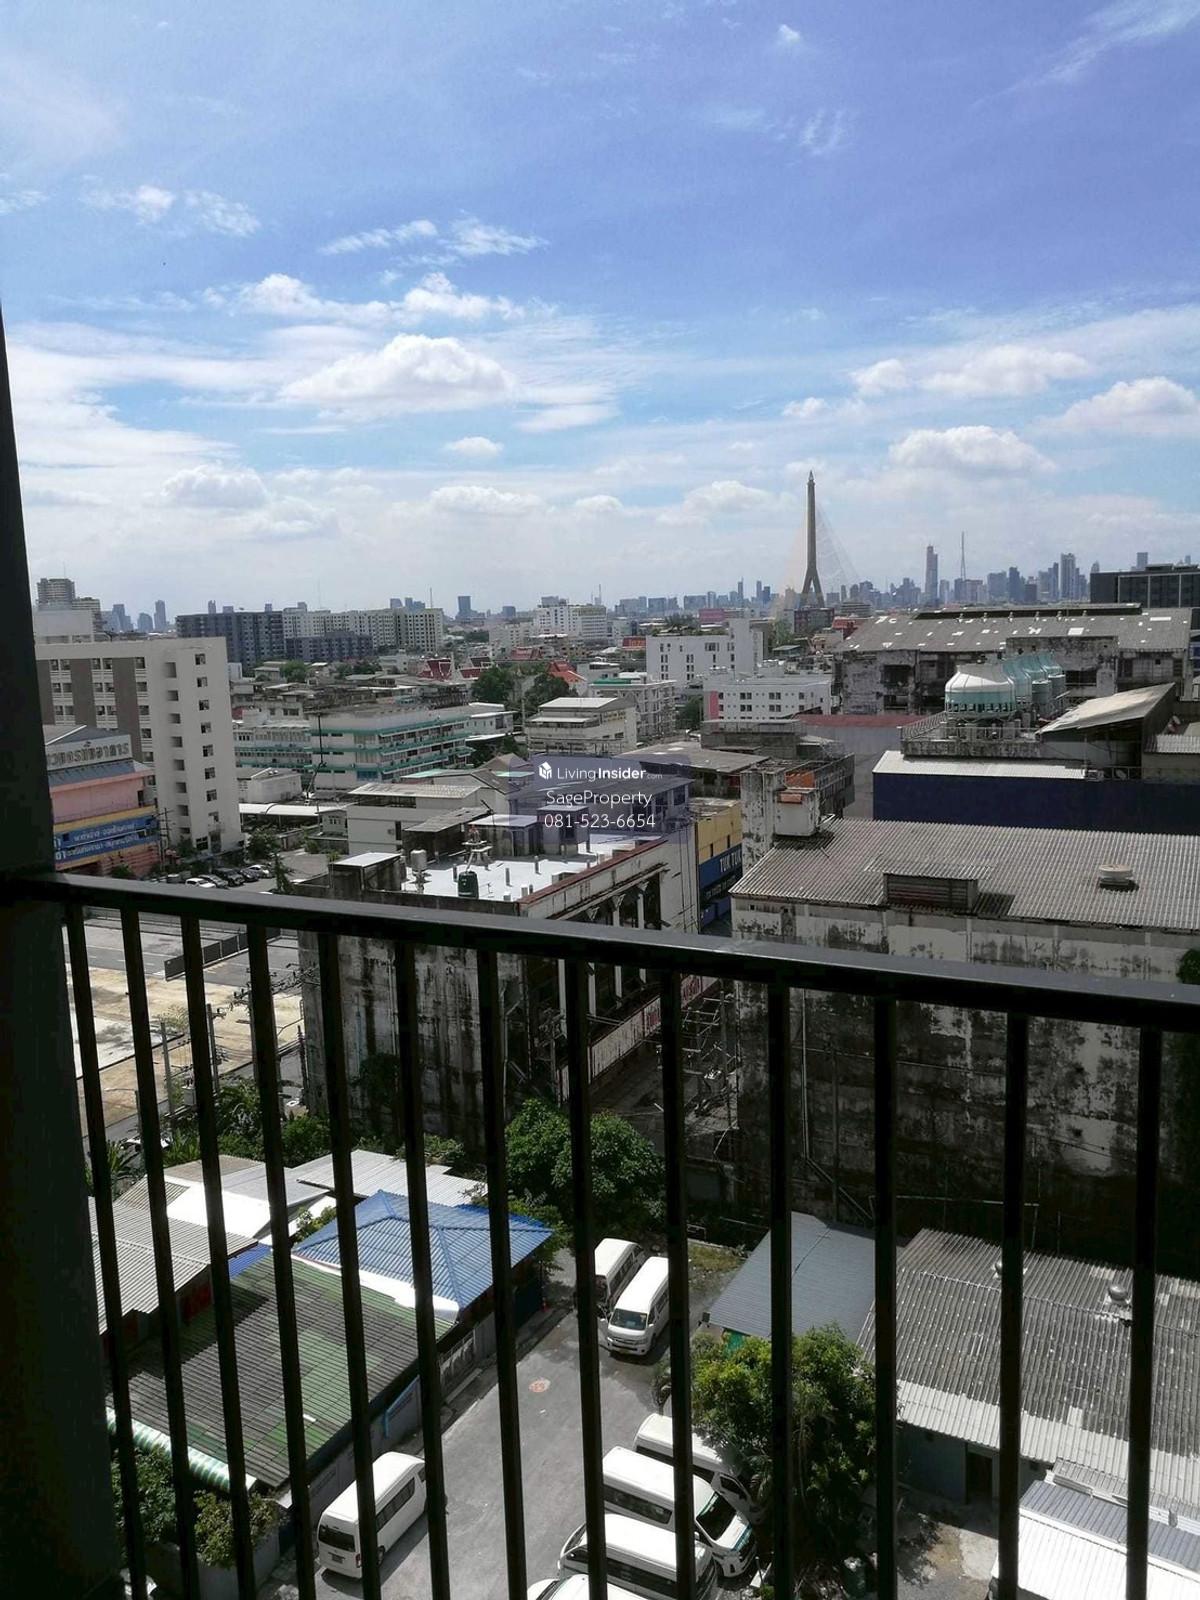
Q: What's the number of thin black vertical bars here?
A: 13